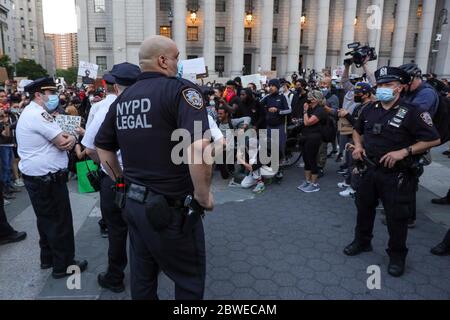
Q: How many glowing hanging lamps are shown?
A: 4